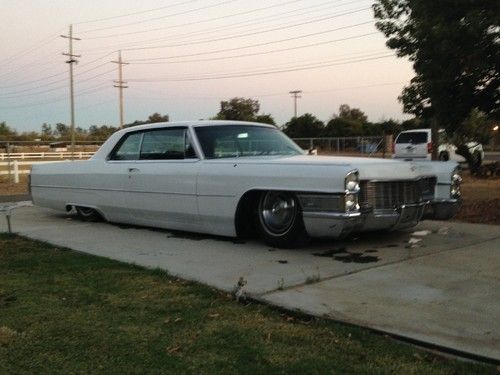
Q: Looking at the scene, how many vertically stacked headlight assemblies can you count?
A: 2